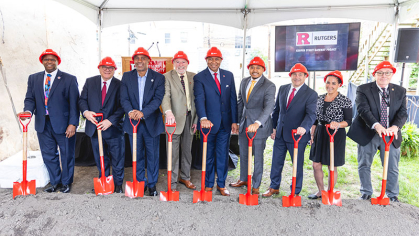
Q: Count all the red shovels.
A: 9